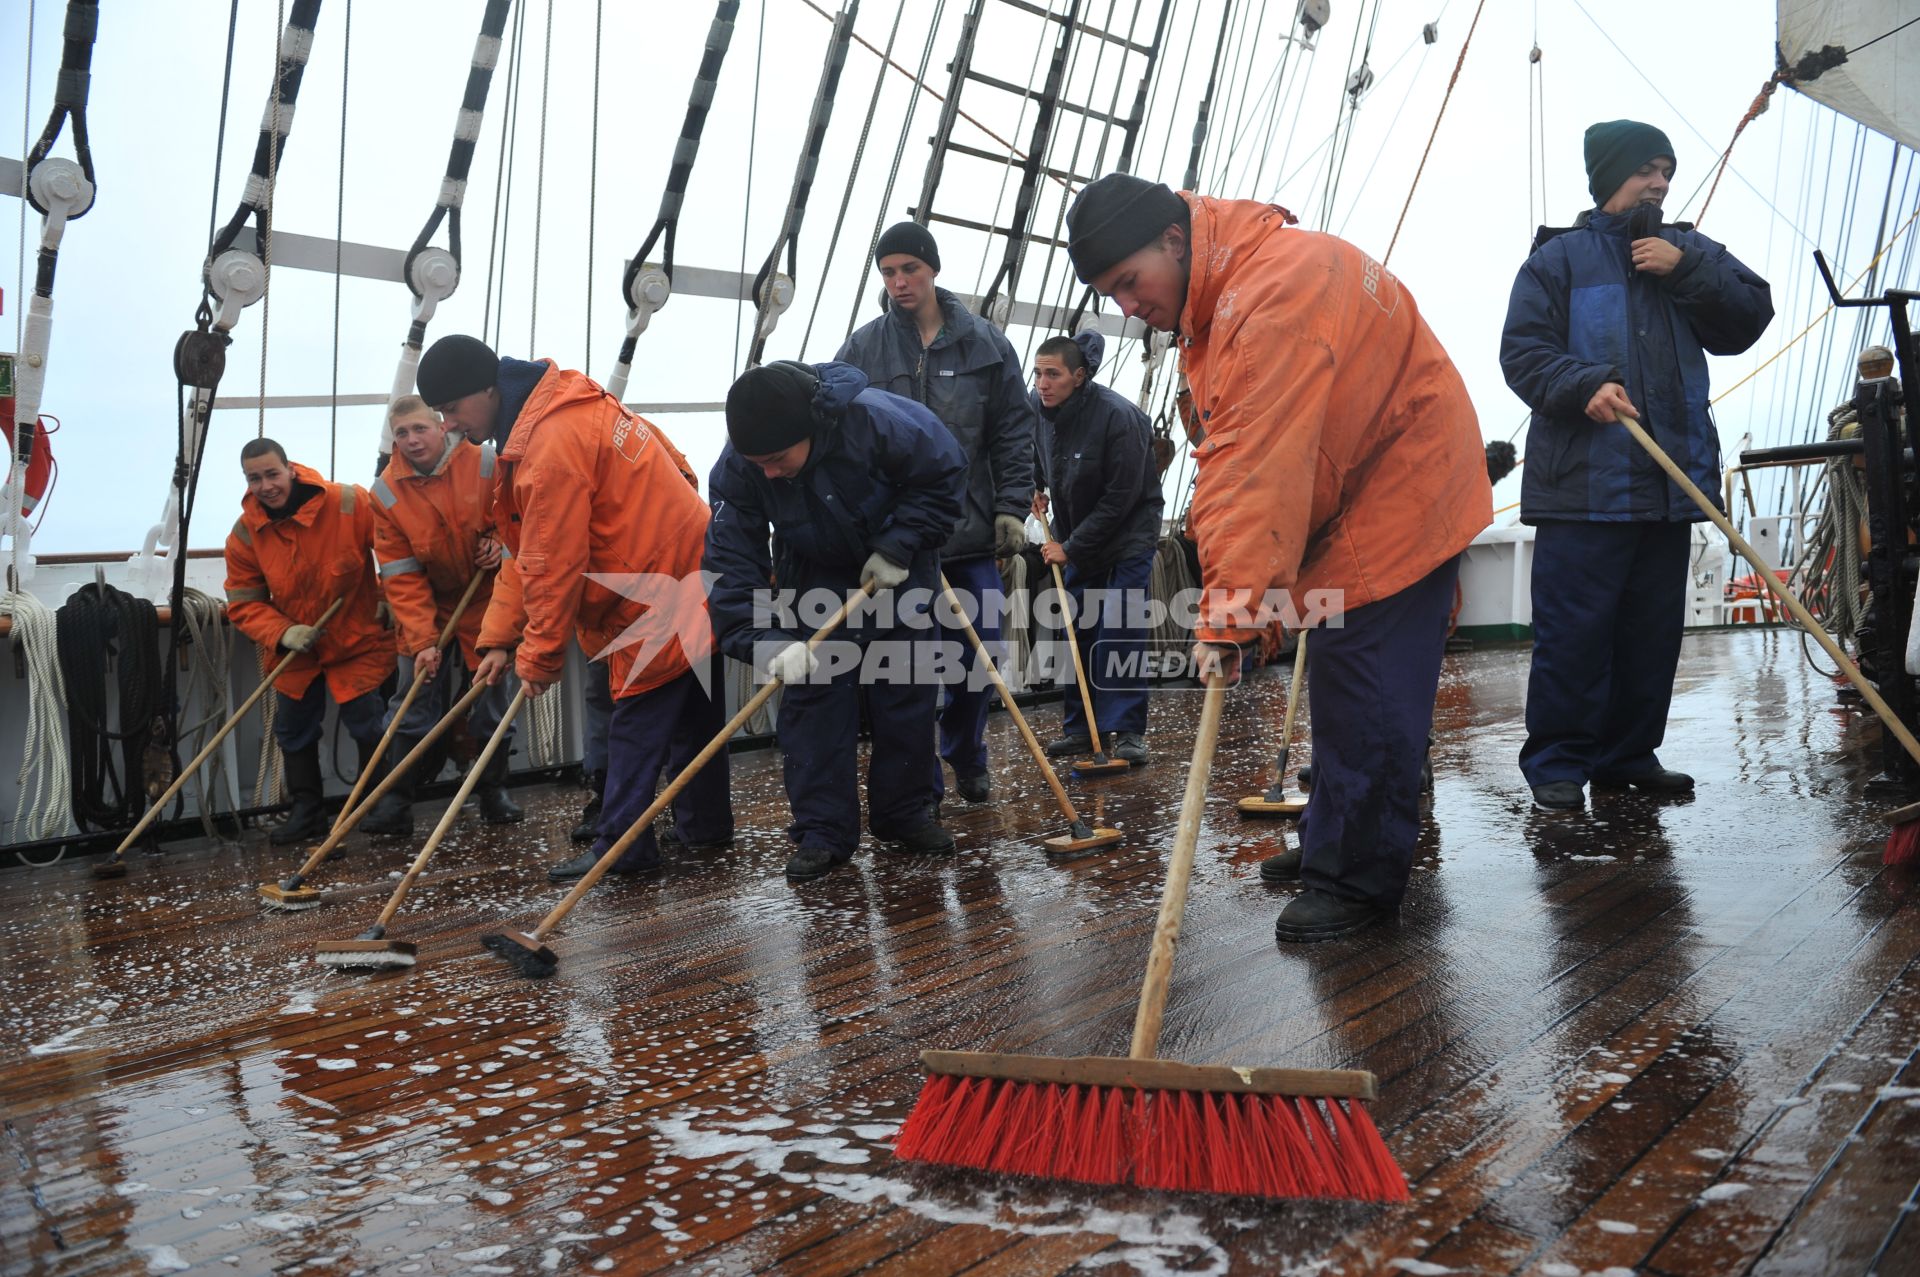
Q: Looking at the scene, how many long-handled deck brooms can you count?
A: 10